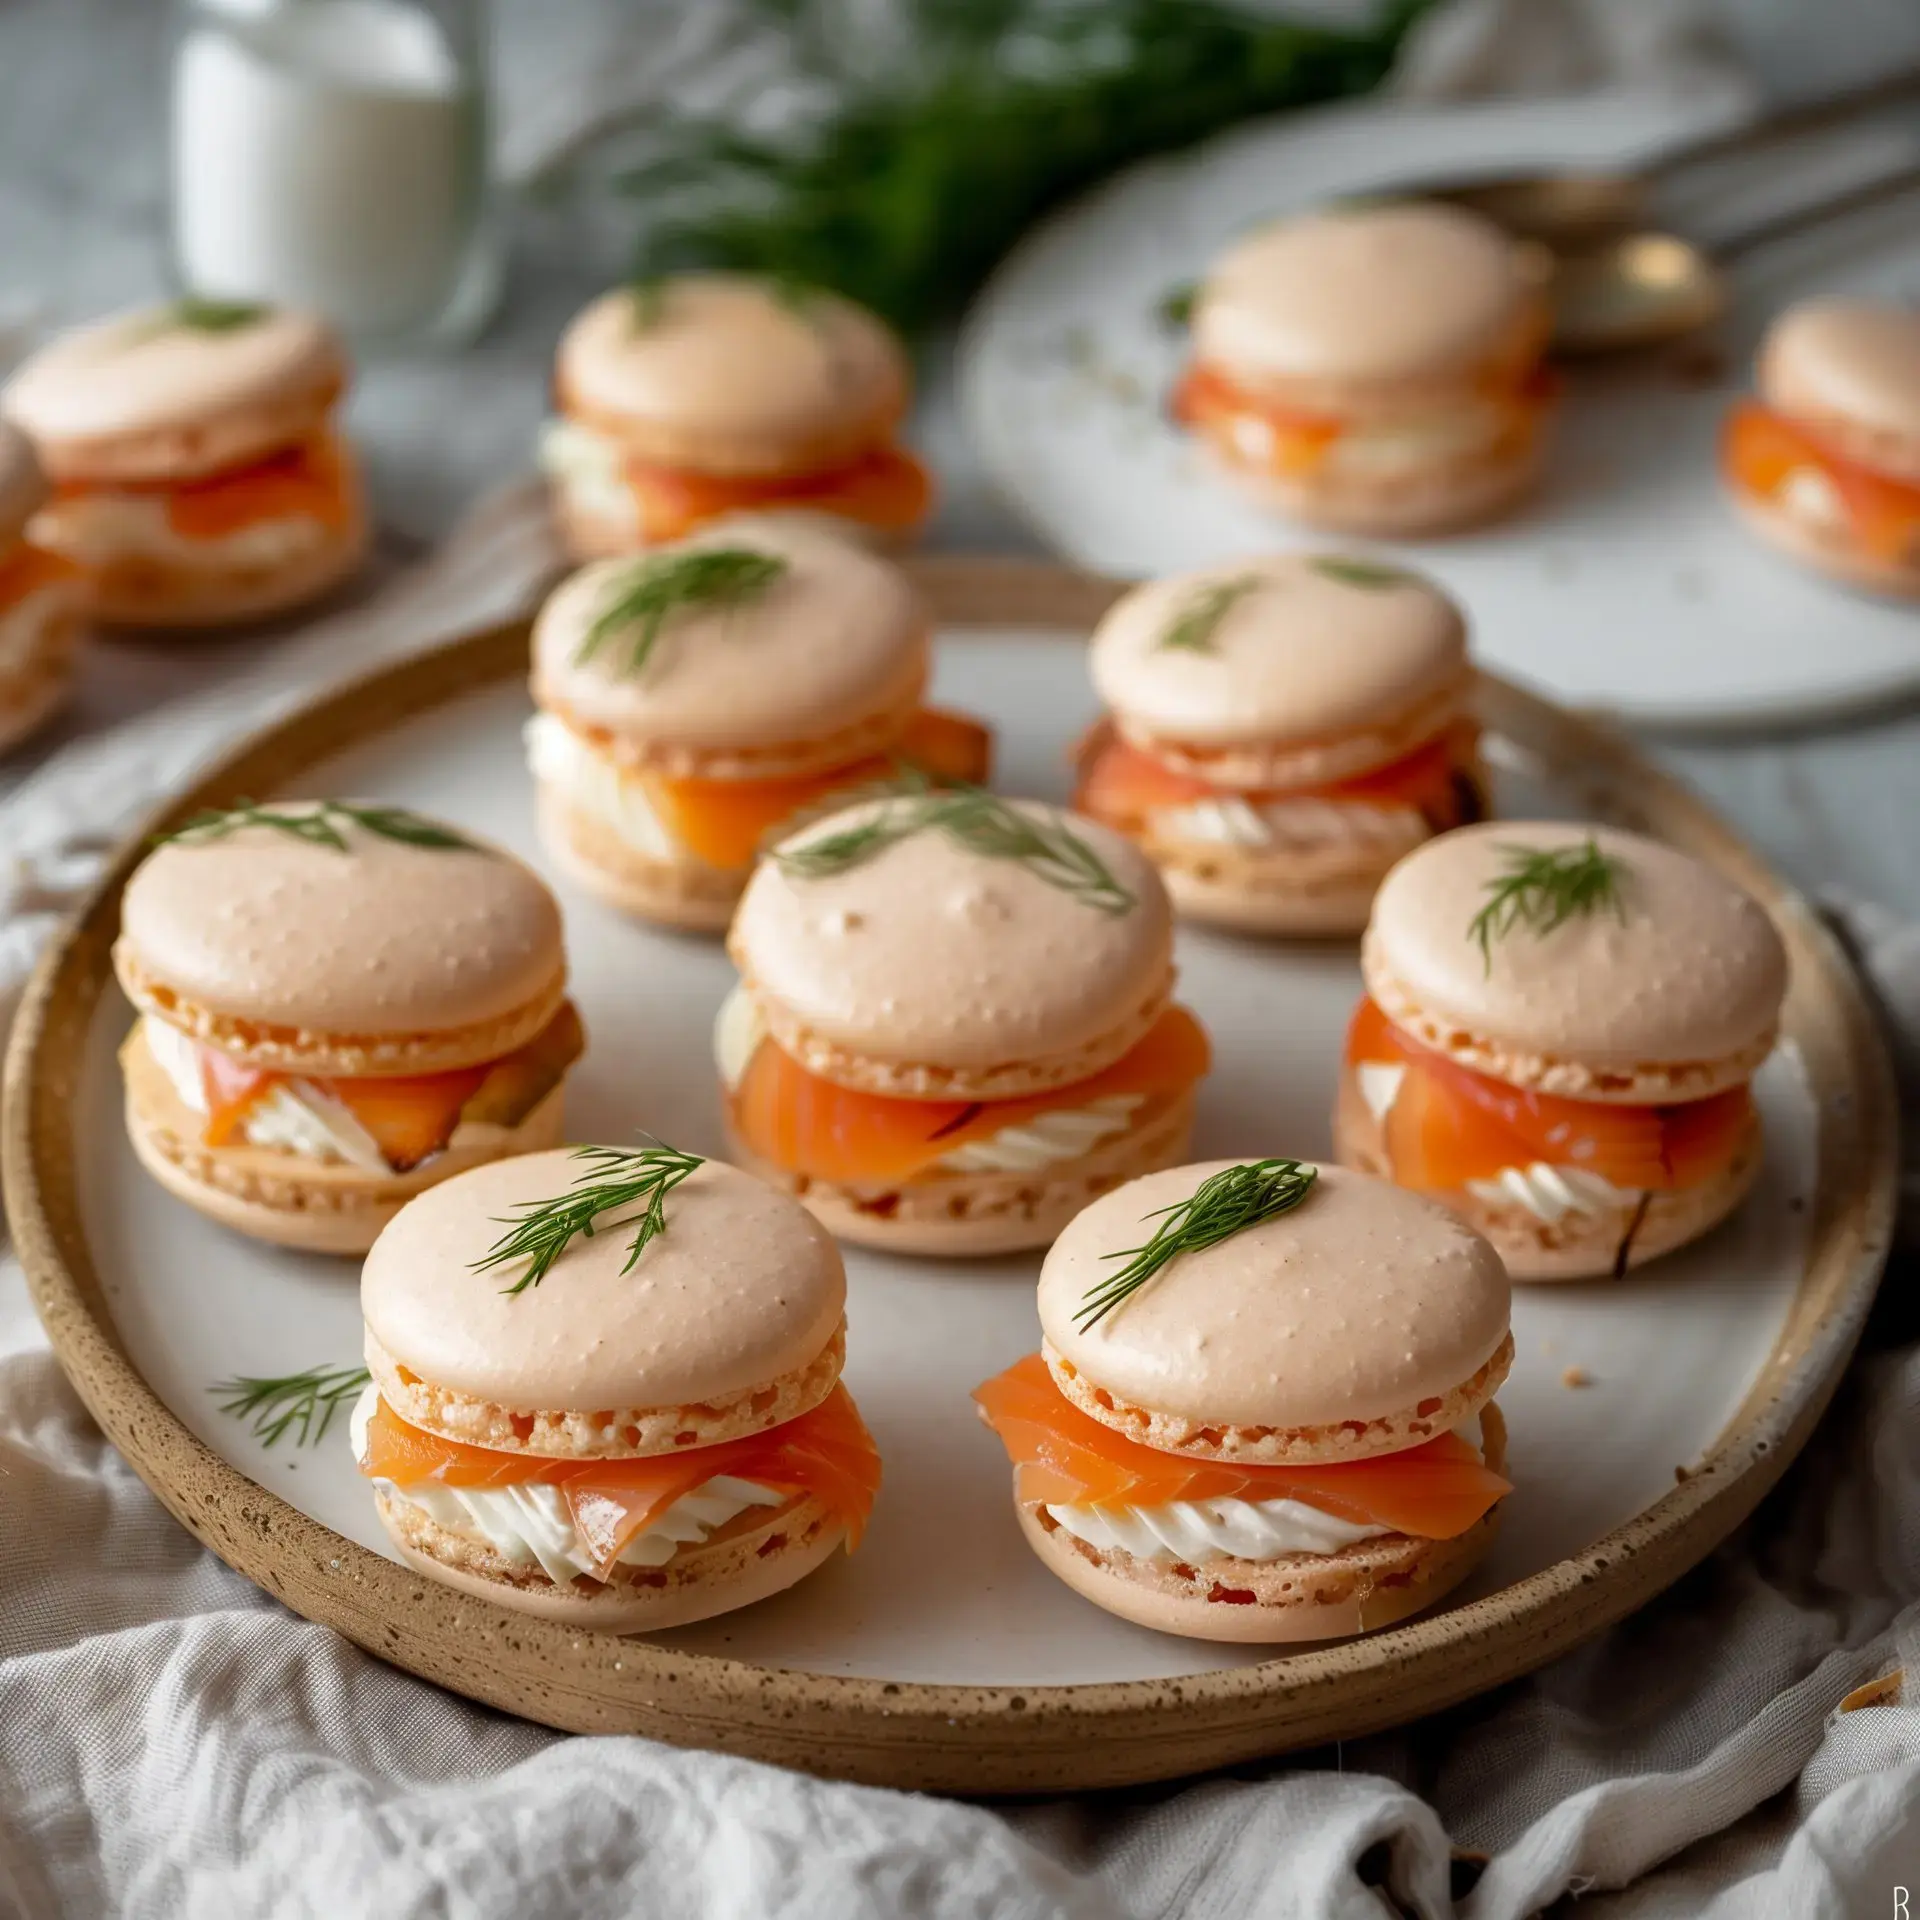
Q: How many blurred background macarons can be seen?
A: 5